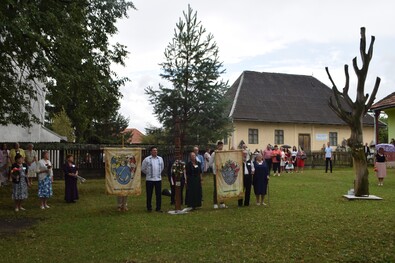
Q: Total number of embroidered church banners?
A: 2